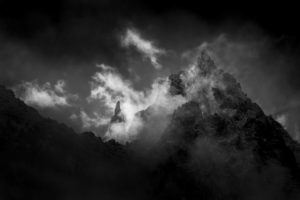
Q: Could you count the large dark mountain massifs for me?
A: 2